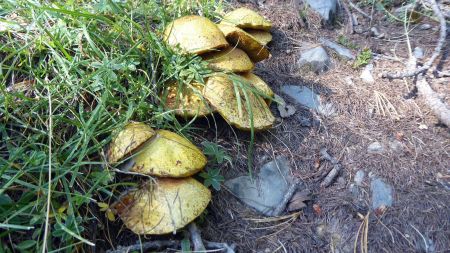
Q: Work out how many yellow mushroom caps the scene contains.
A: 11